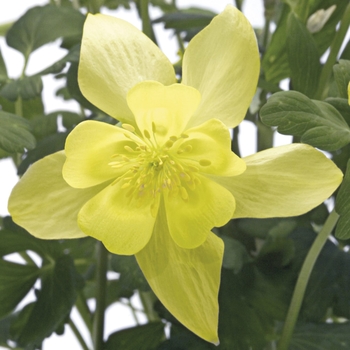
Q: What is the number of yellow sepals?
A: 5